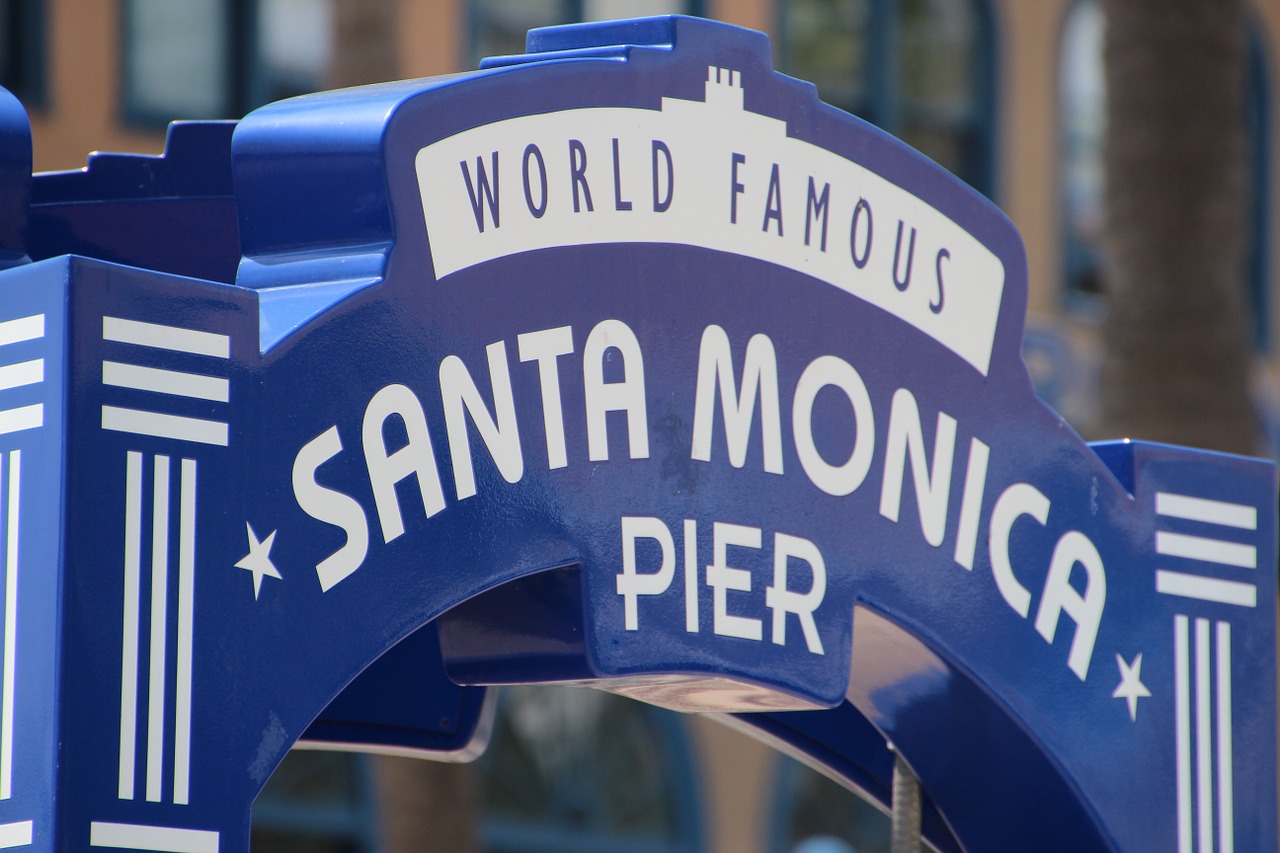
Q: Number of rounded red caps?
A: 0